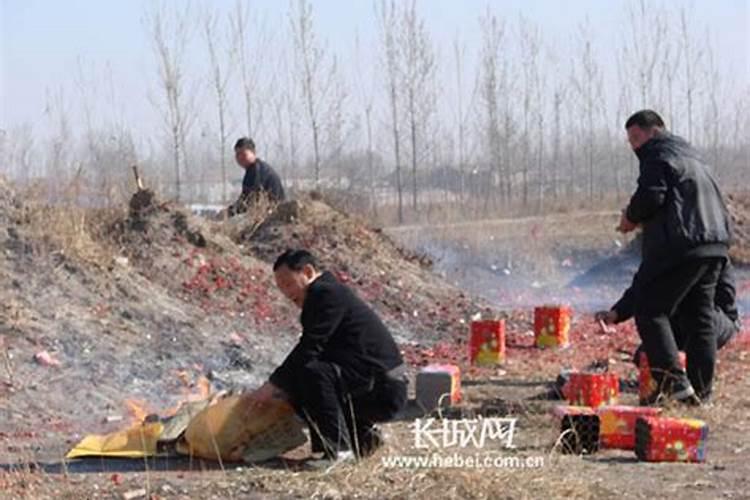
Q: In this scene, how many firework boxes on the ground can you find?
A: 8